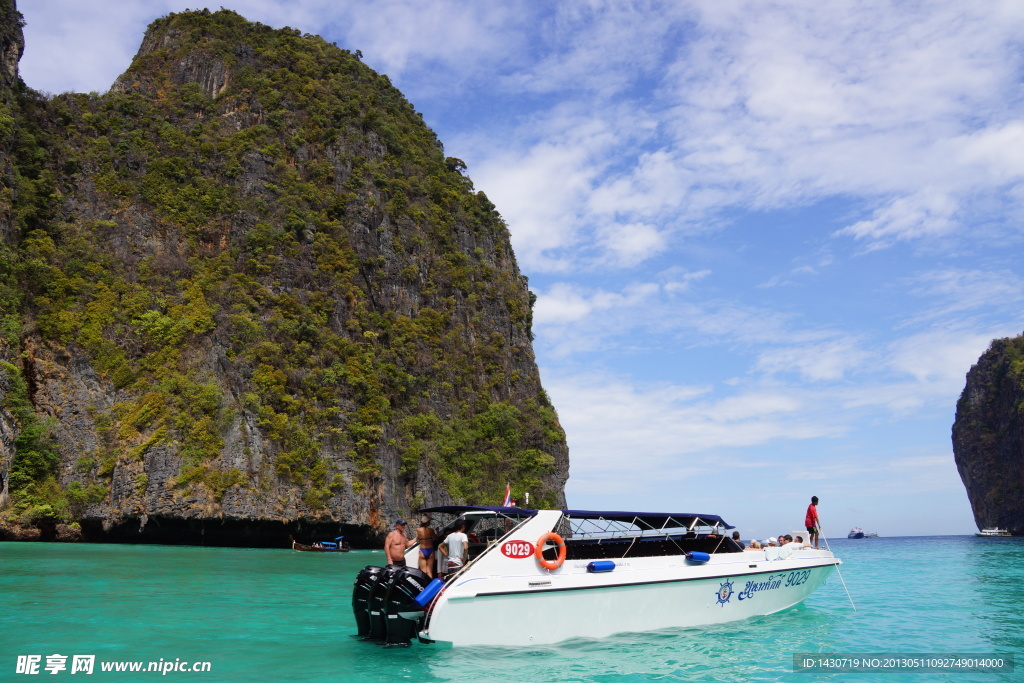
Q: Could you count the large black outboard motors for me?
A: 3